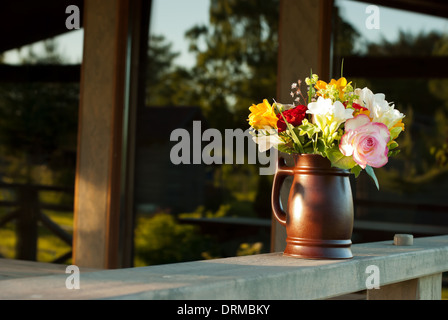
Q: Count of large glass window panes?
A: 3